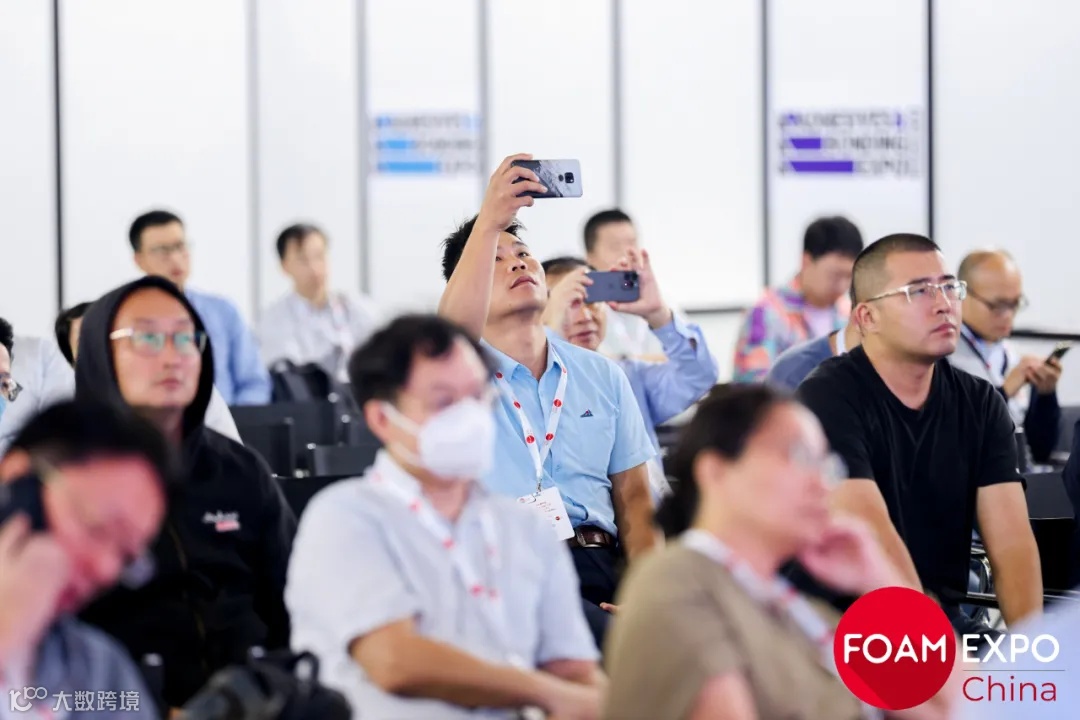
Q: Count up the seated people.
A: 15